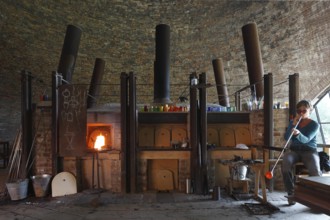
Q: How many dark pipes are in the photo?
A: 5